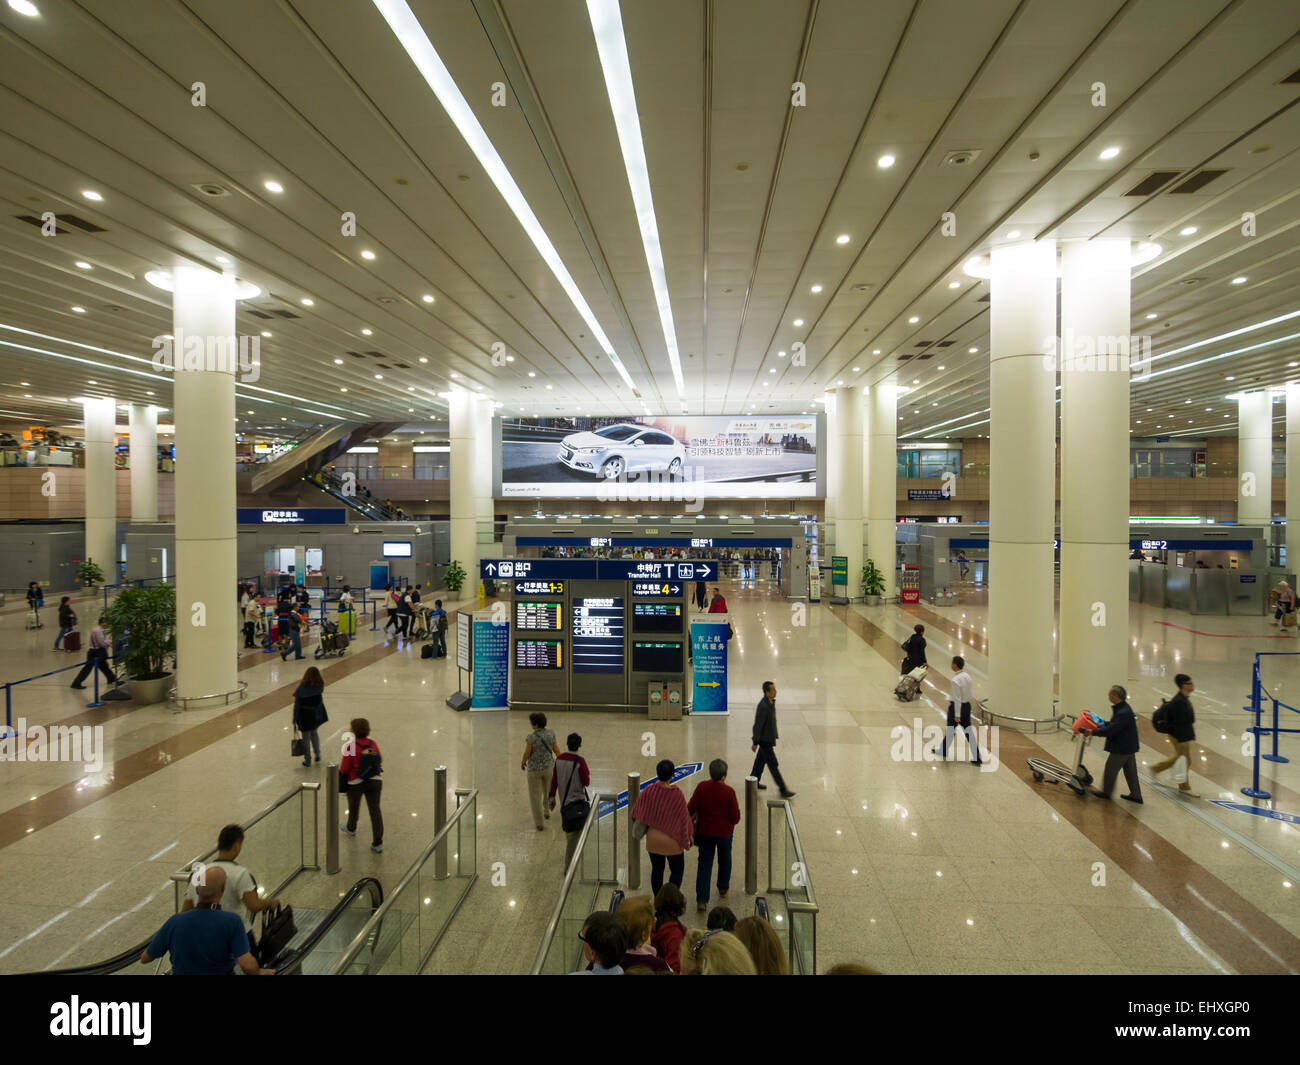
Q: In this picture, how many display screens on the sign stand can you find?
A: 4